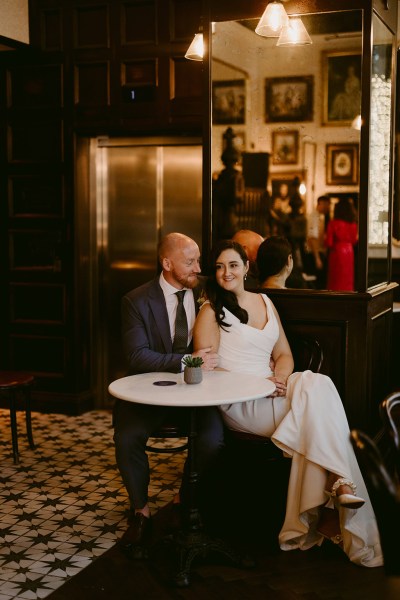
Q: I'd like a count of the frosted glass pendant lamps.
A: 3